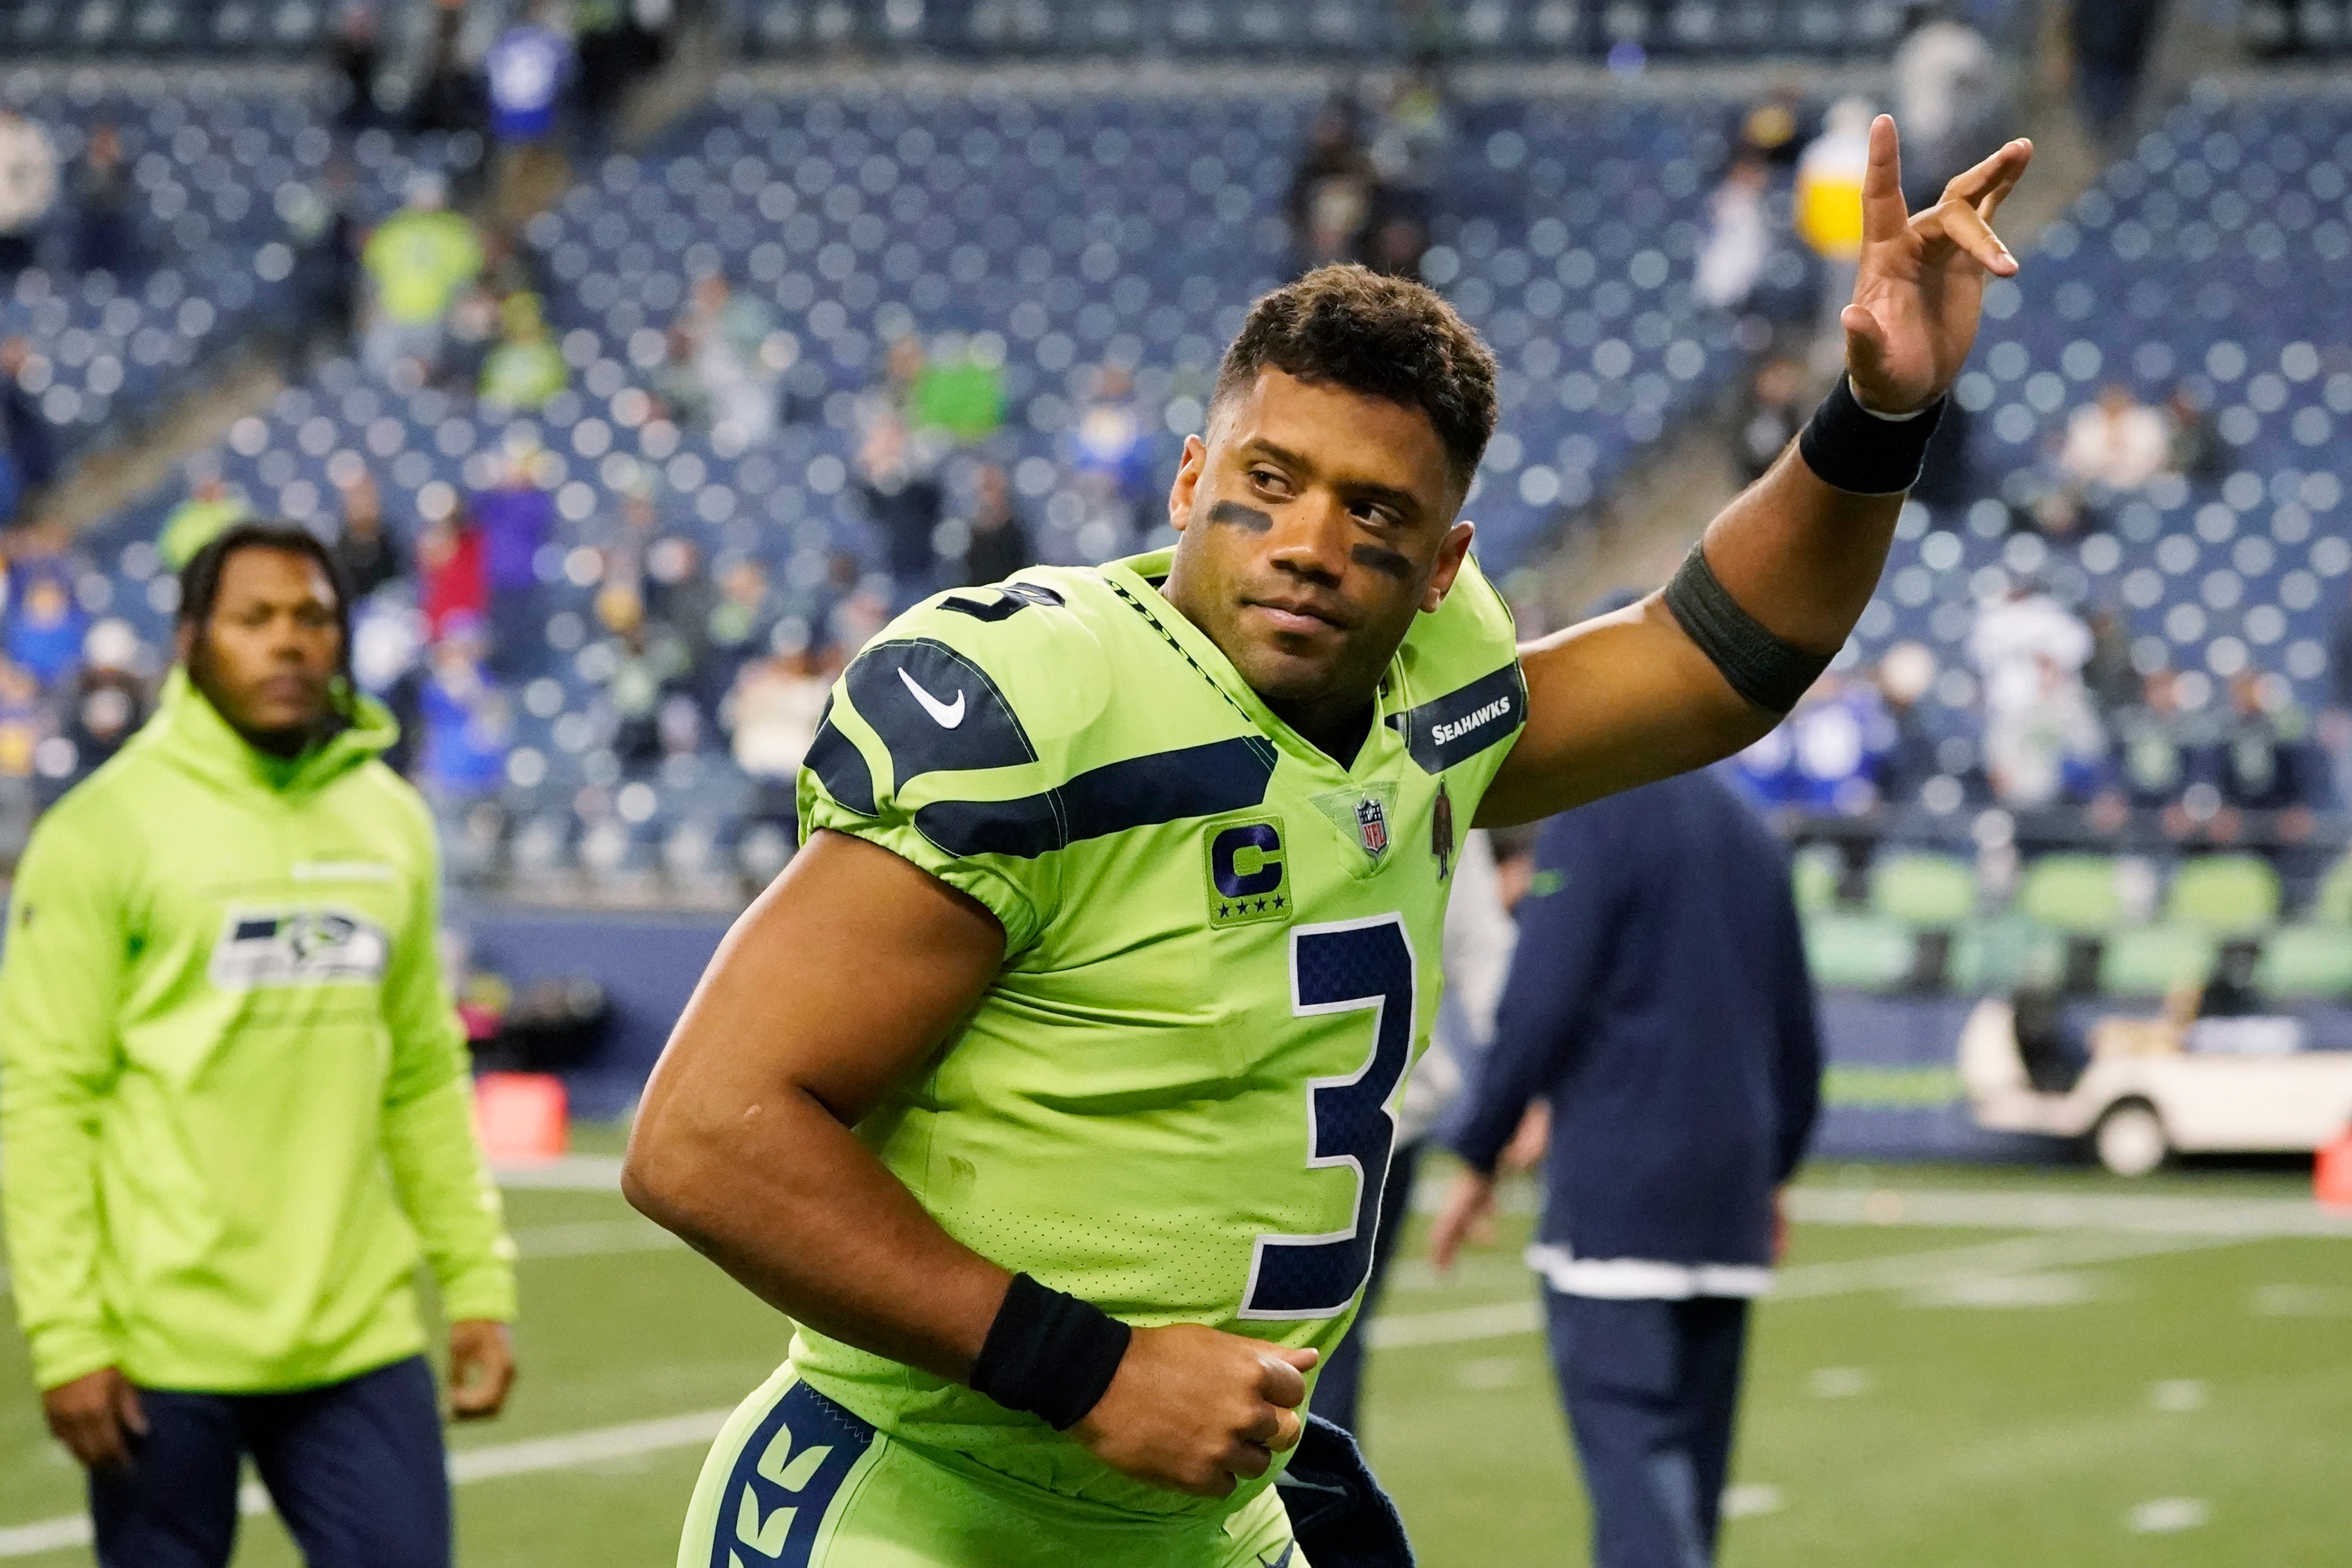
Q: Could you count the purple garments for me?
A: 1